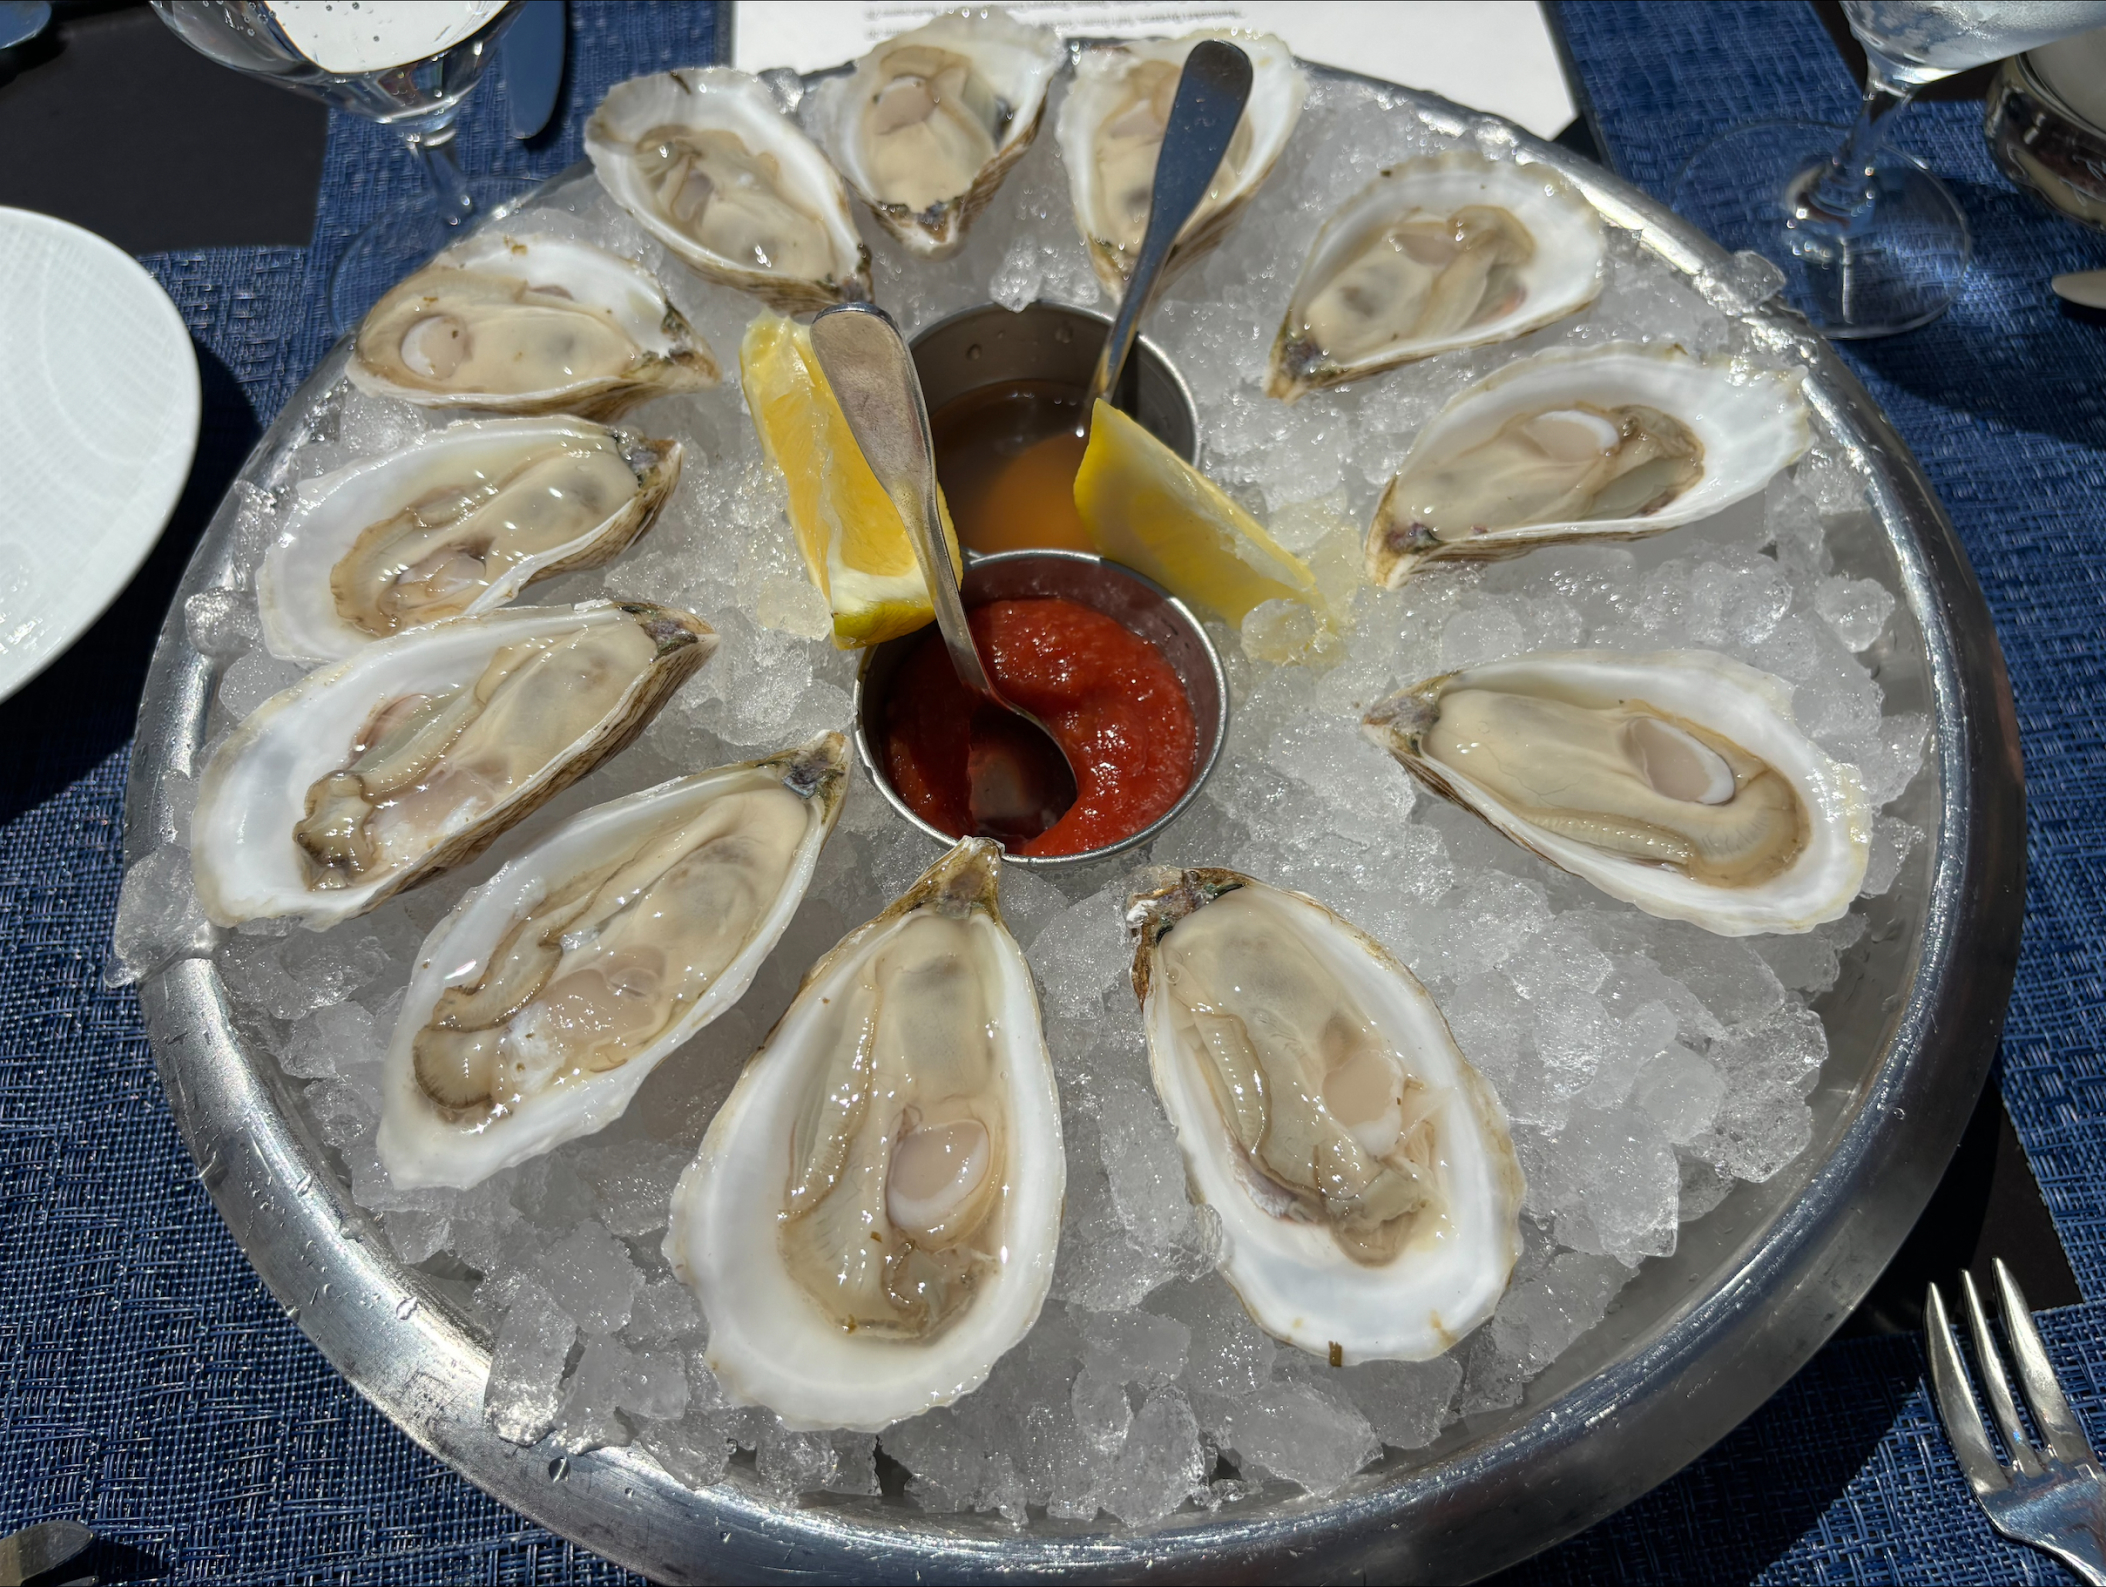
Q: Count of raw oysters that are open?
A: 12